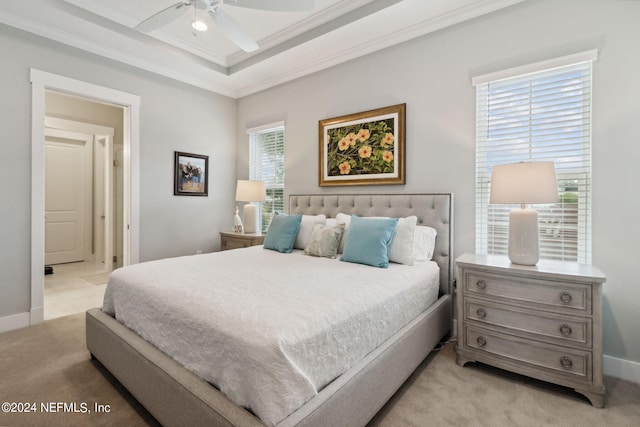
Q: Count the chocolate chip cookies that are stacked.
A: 0